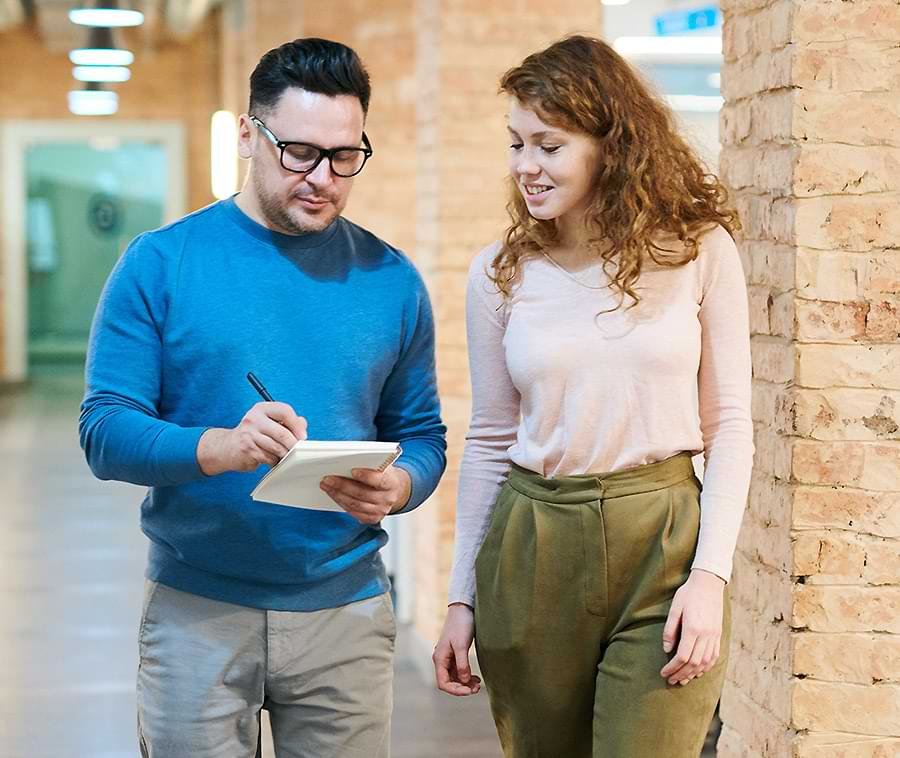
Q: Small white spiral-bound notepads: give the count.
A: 1